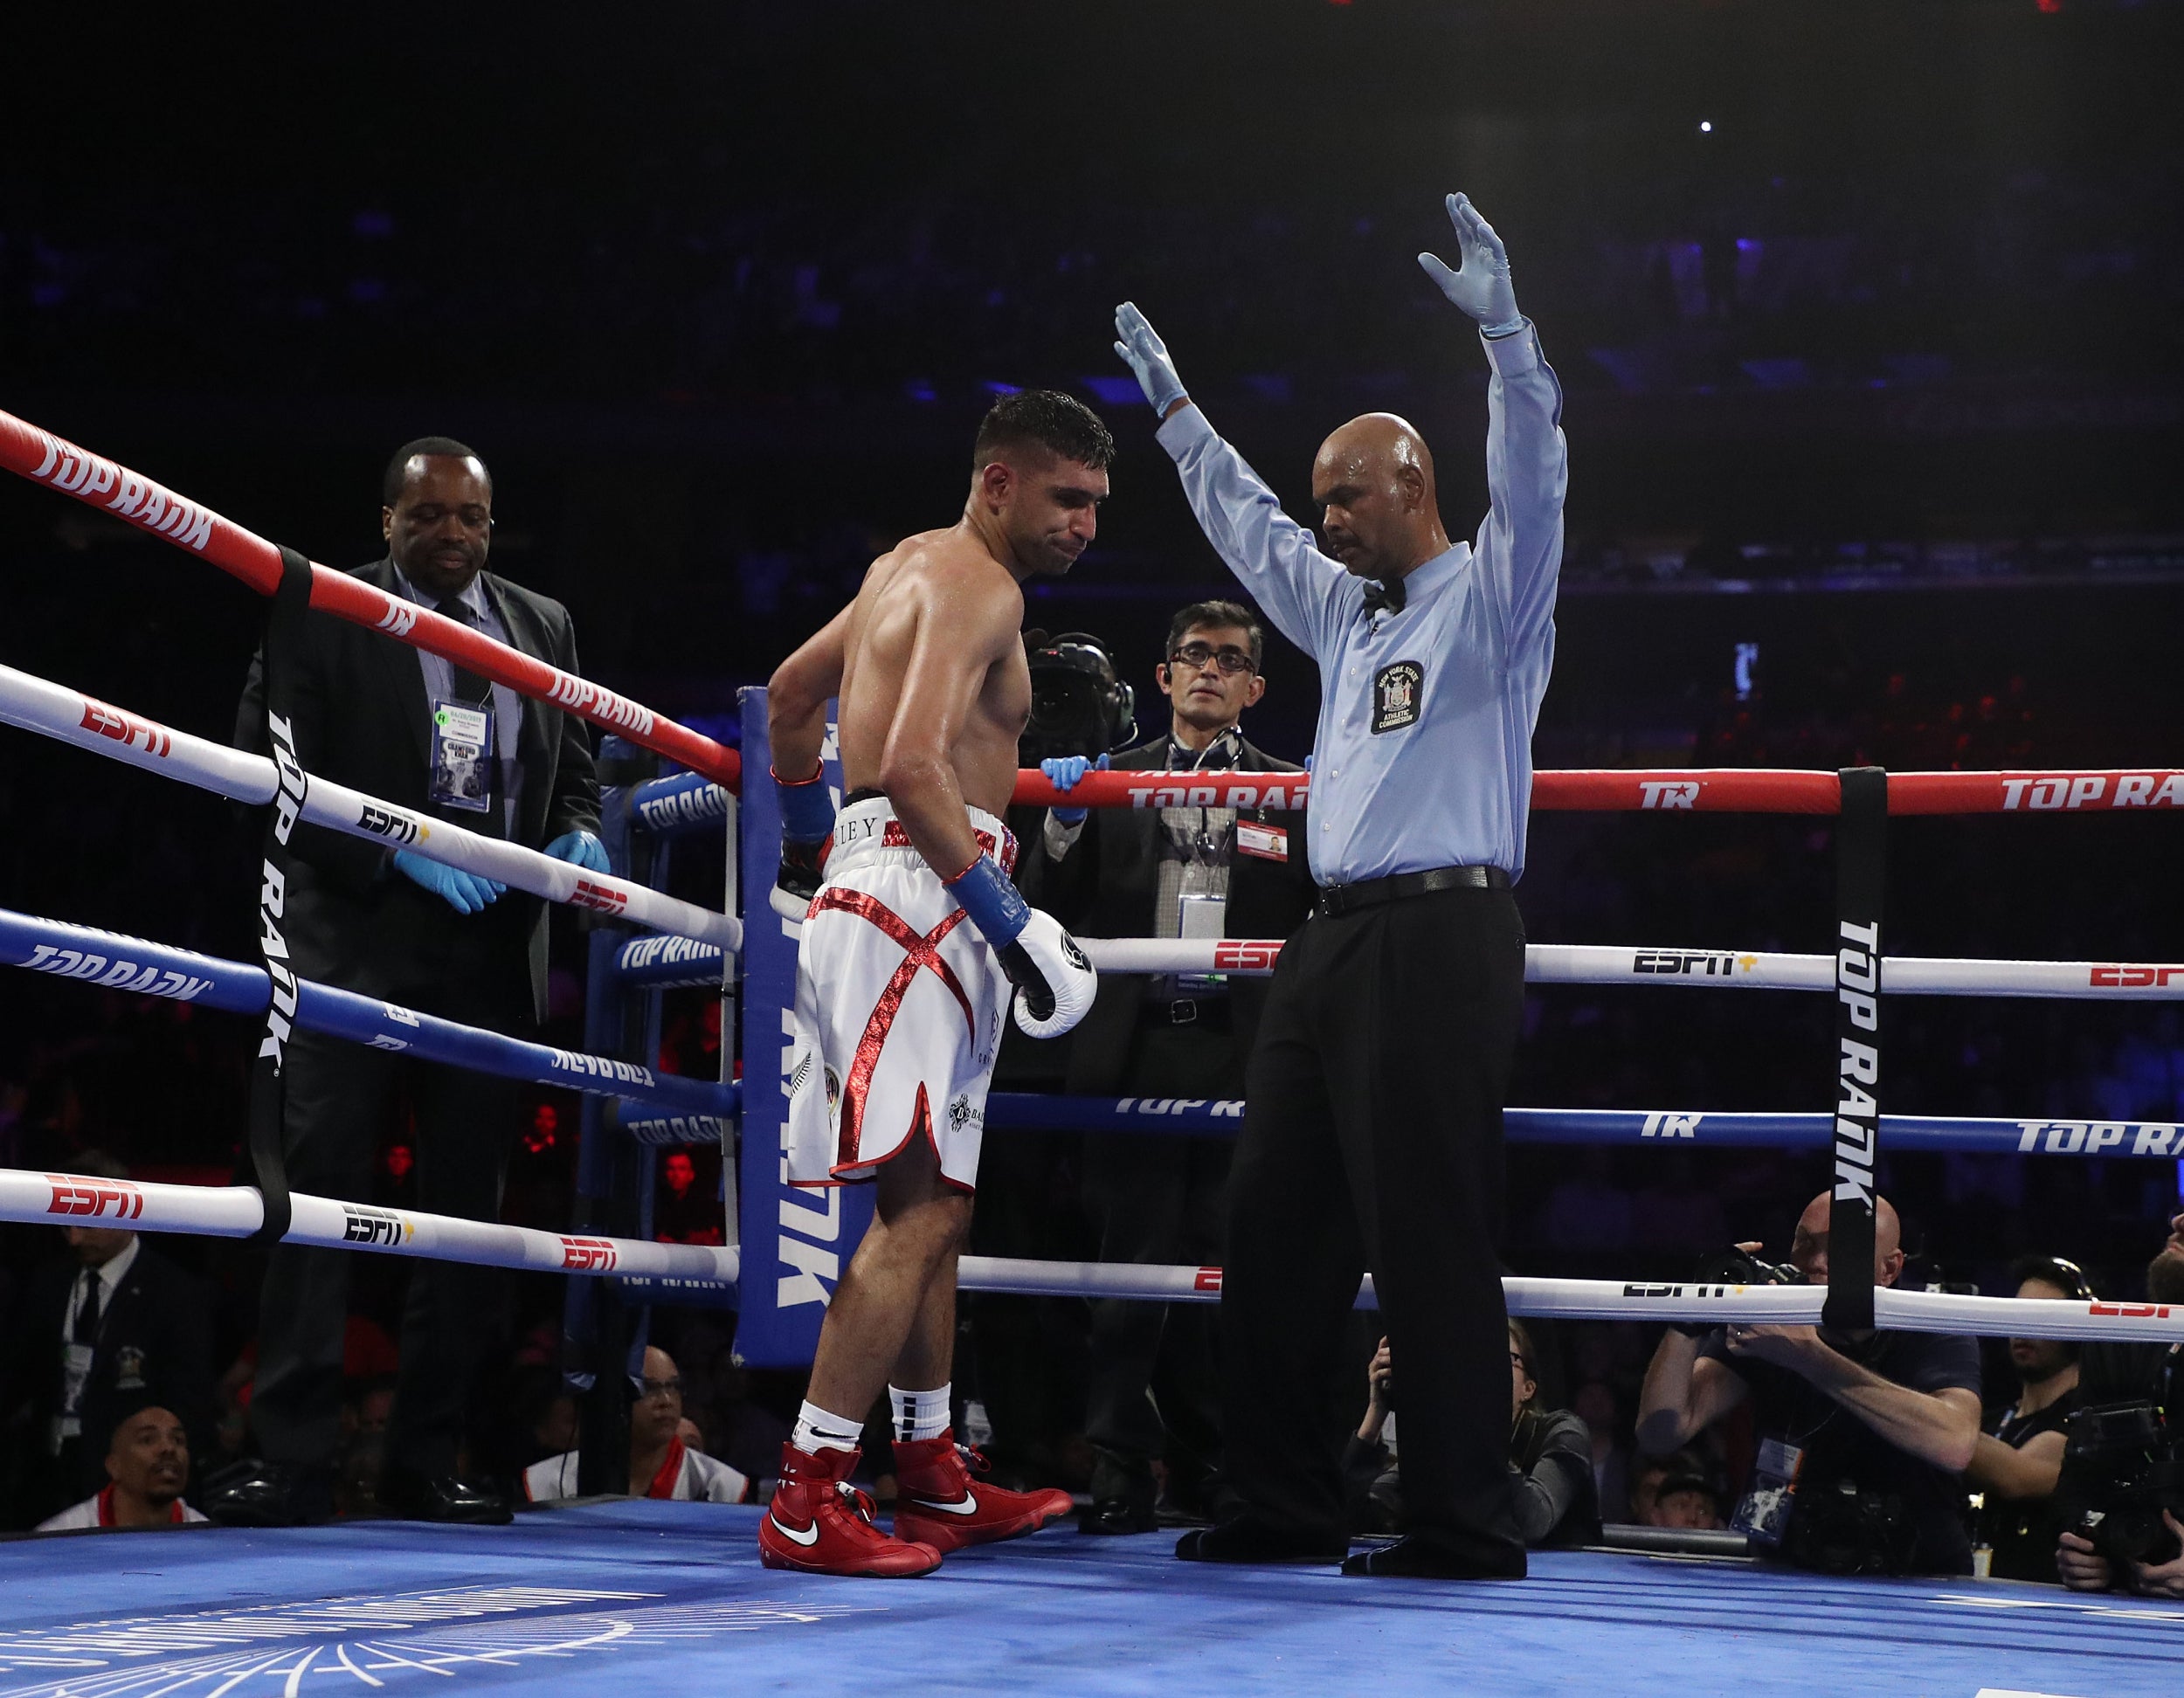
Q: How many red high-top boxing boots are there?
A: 2